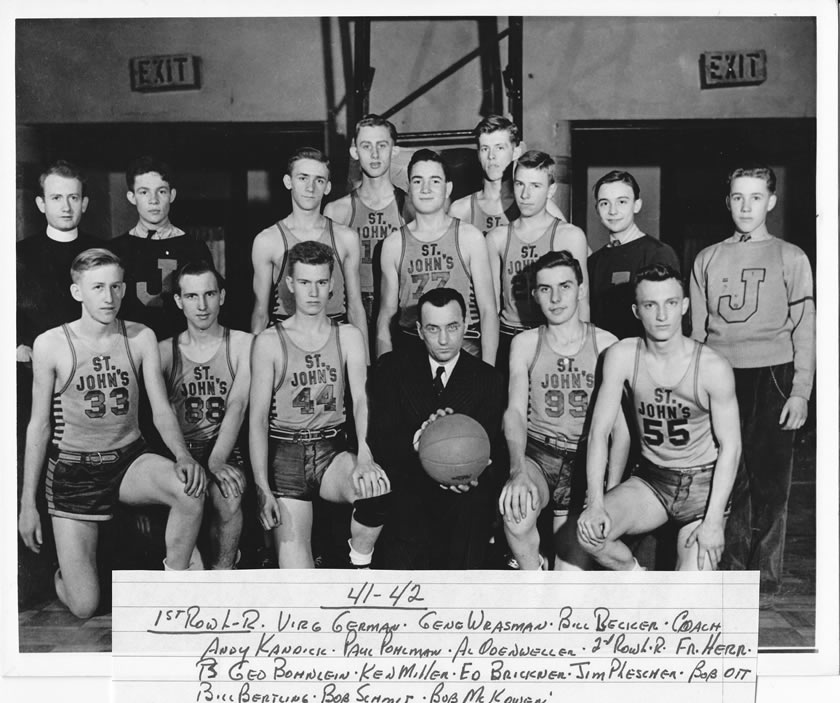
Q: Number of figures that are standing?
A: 9